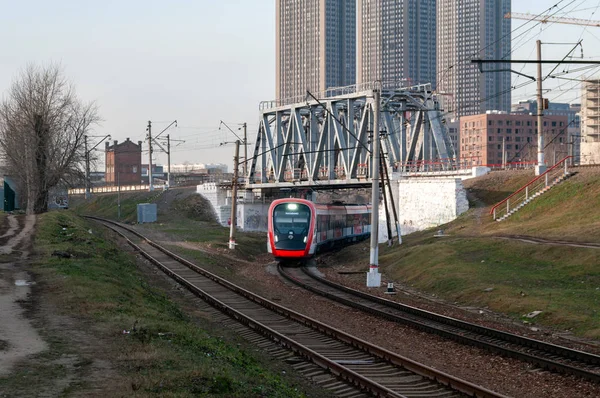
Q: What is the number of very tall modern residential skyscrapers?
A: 3